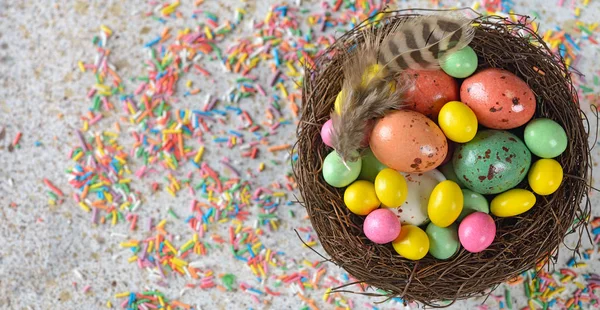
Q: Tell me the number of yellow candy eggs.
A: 9